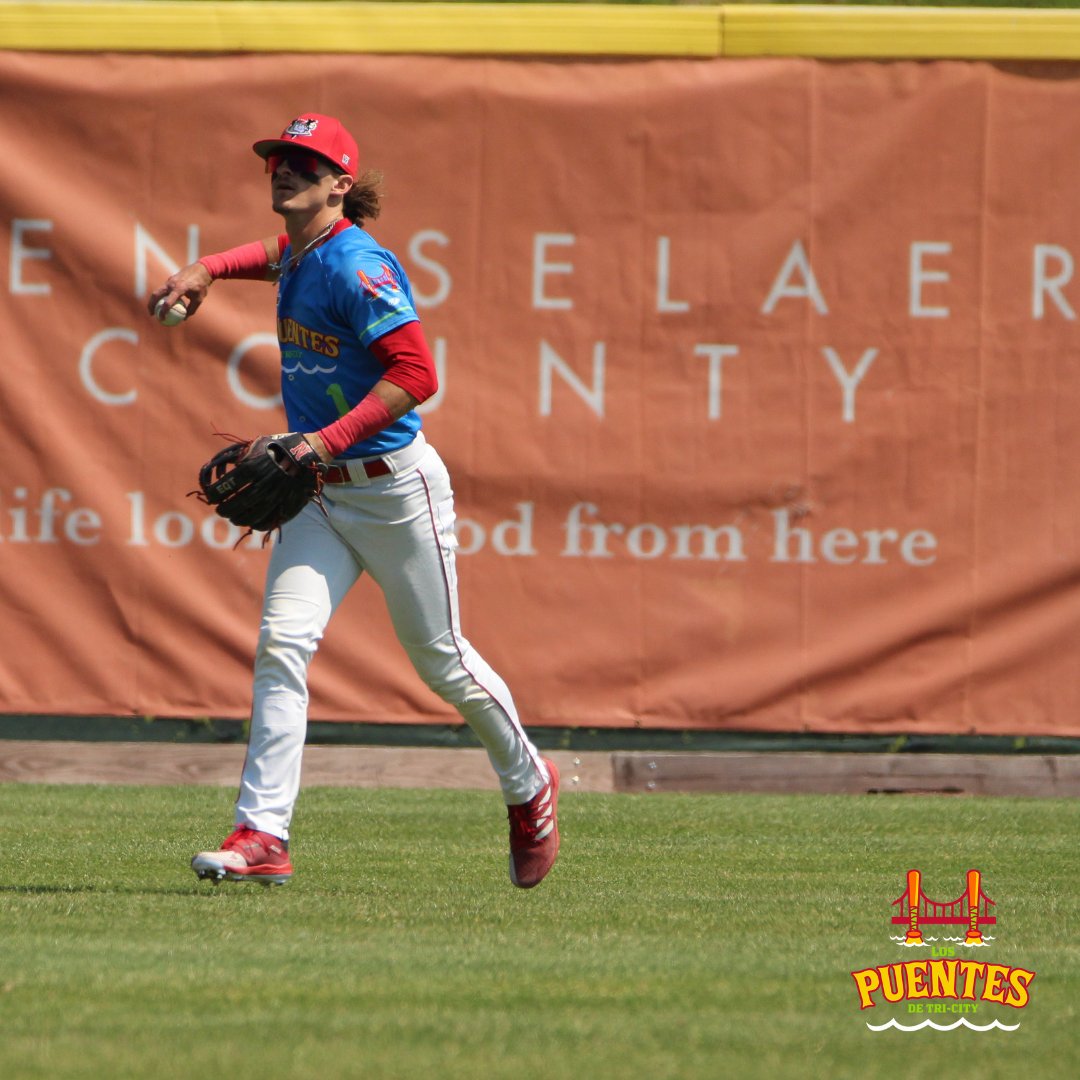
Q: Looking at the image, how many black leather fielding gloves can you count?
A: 1